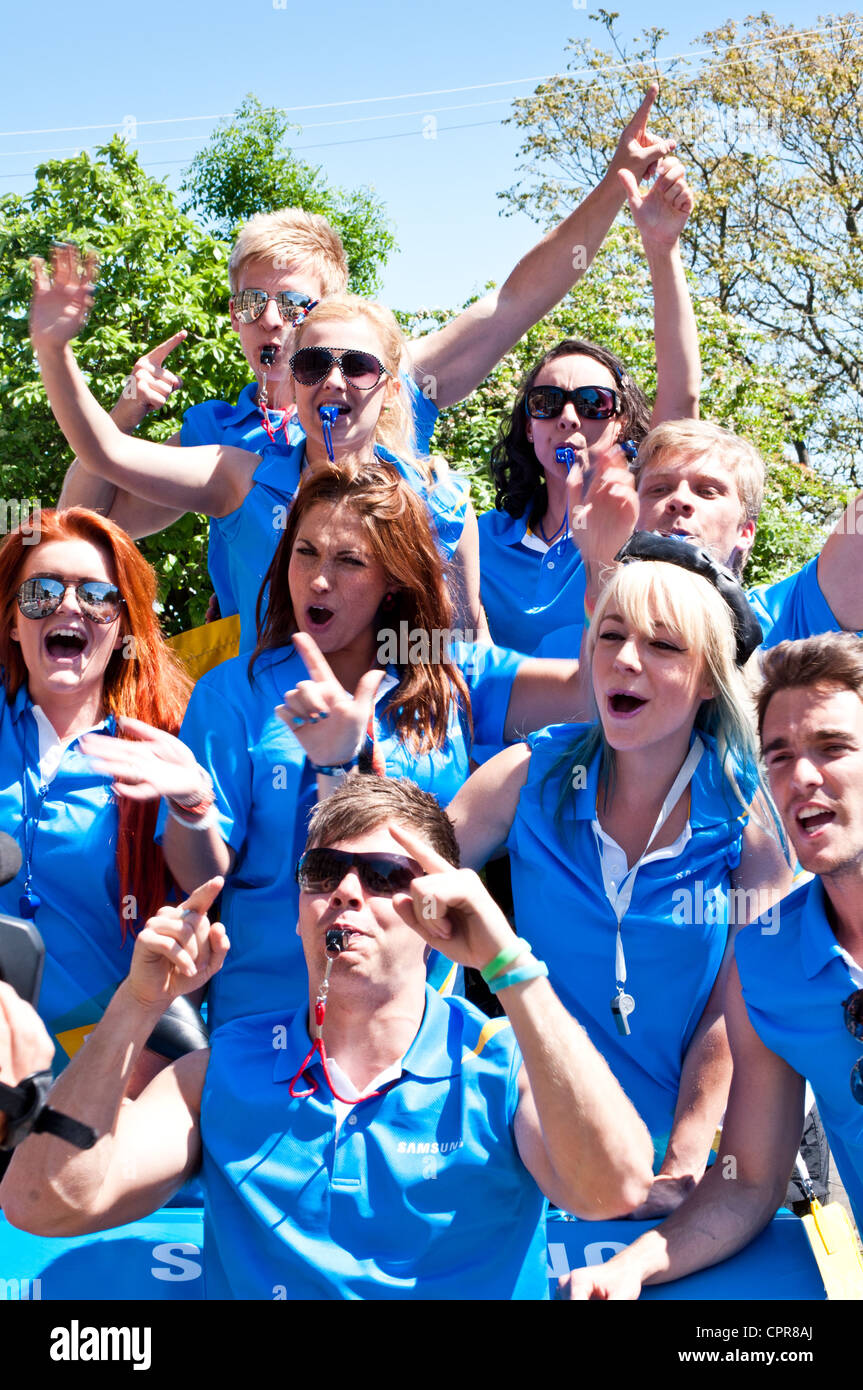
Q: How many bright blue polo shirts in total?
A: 9